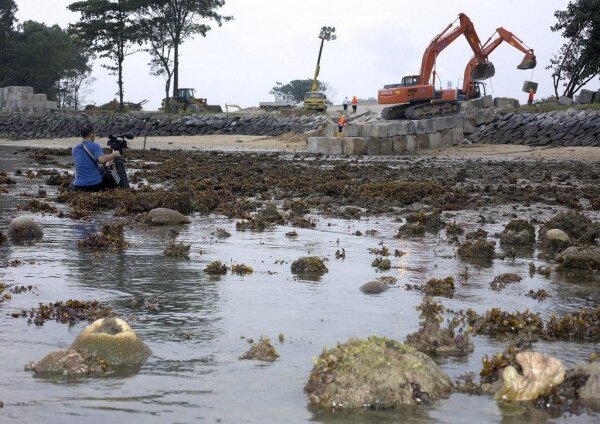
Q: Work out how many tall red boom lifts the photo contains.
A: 2